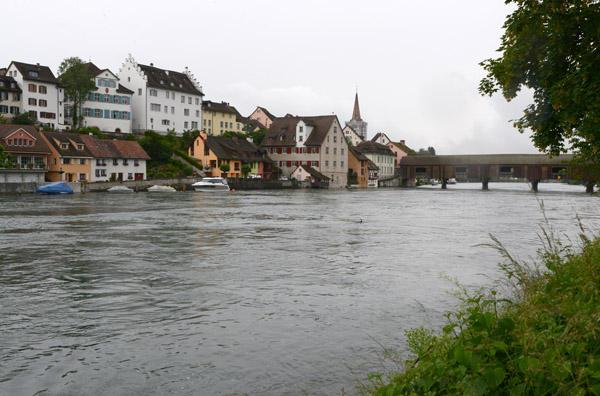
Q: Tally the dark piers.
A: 4